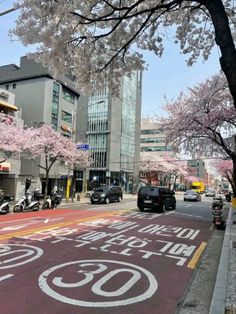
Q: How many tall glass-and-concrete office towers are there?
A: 1